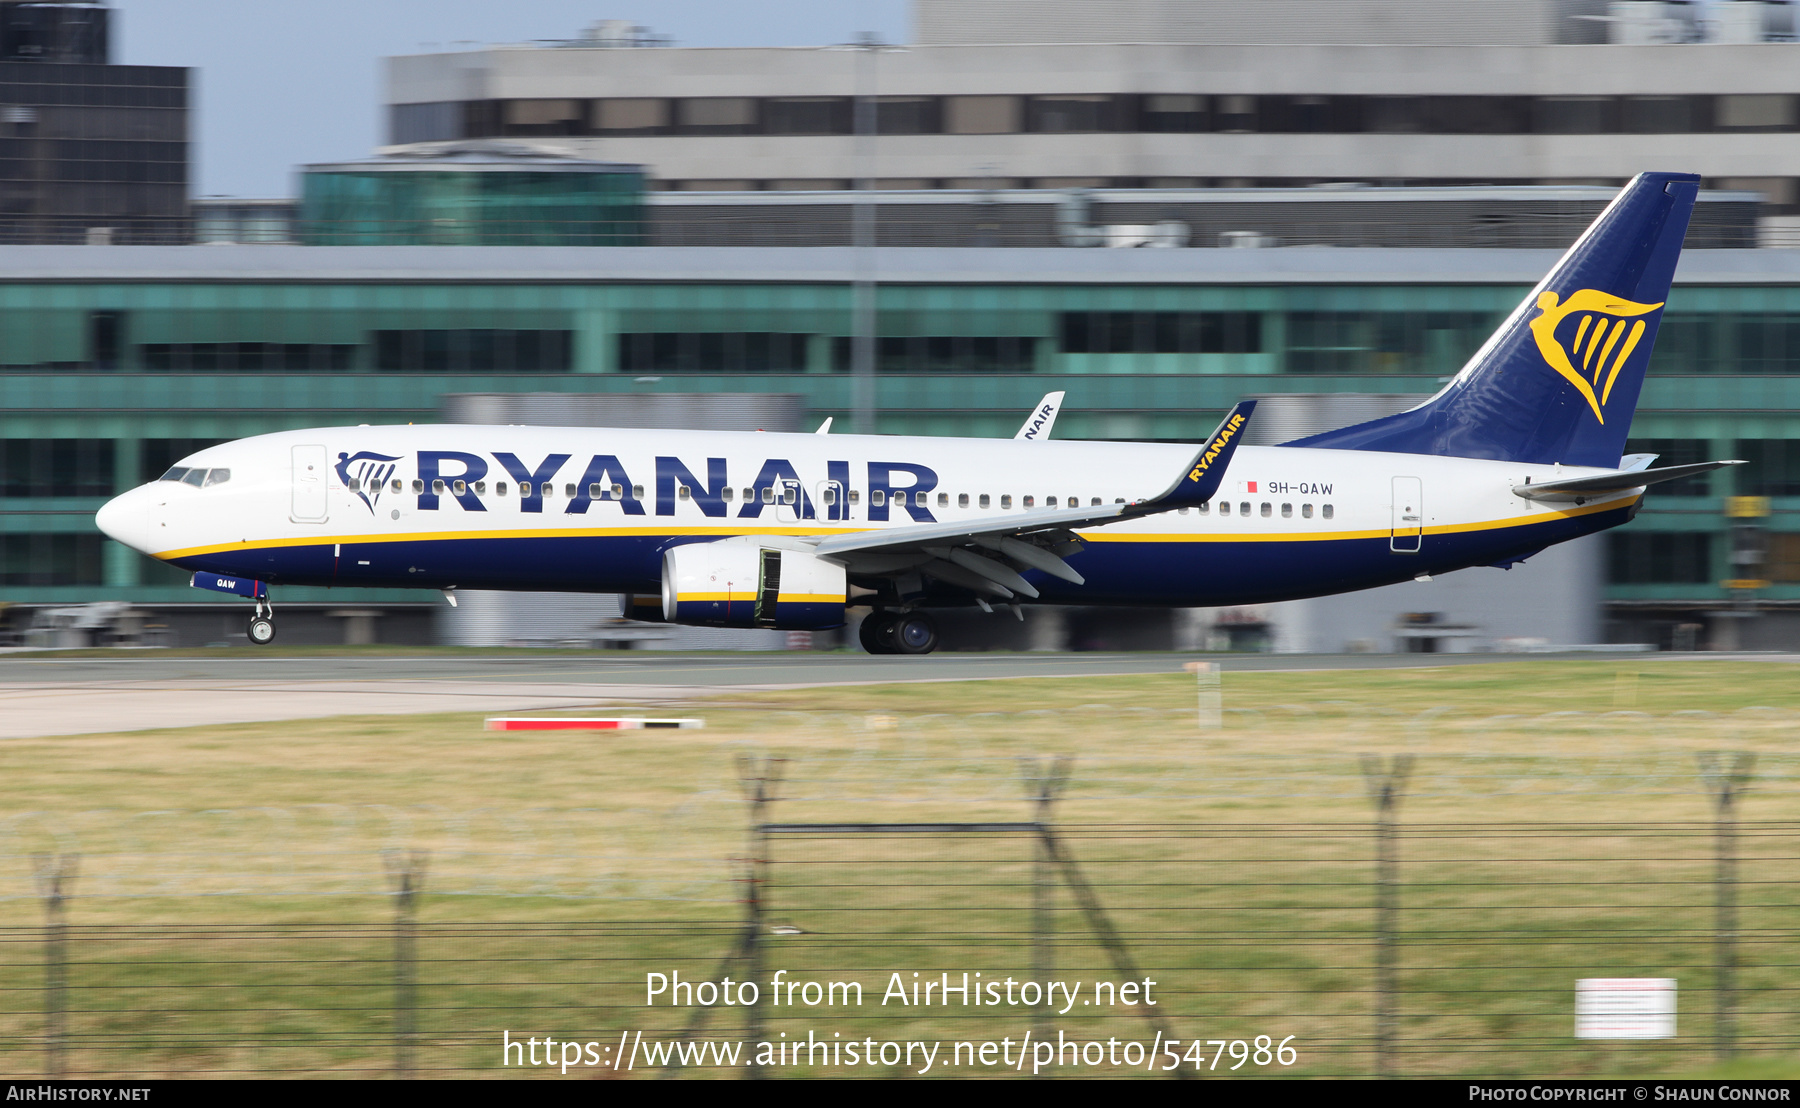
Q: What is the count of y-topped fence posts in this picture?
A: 6